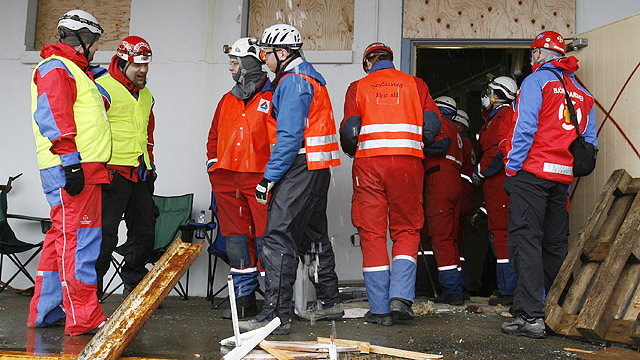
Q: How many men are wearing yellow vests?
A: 2